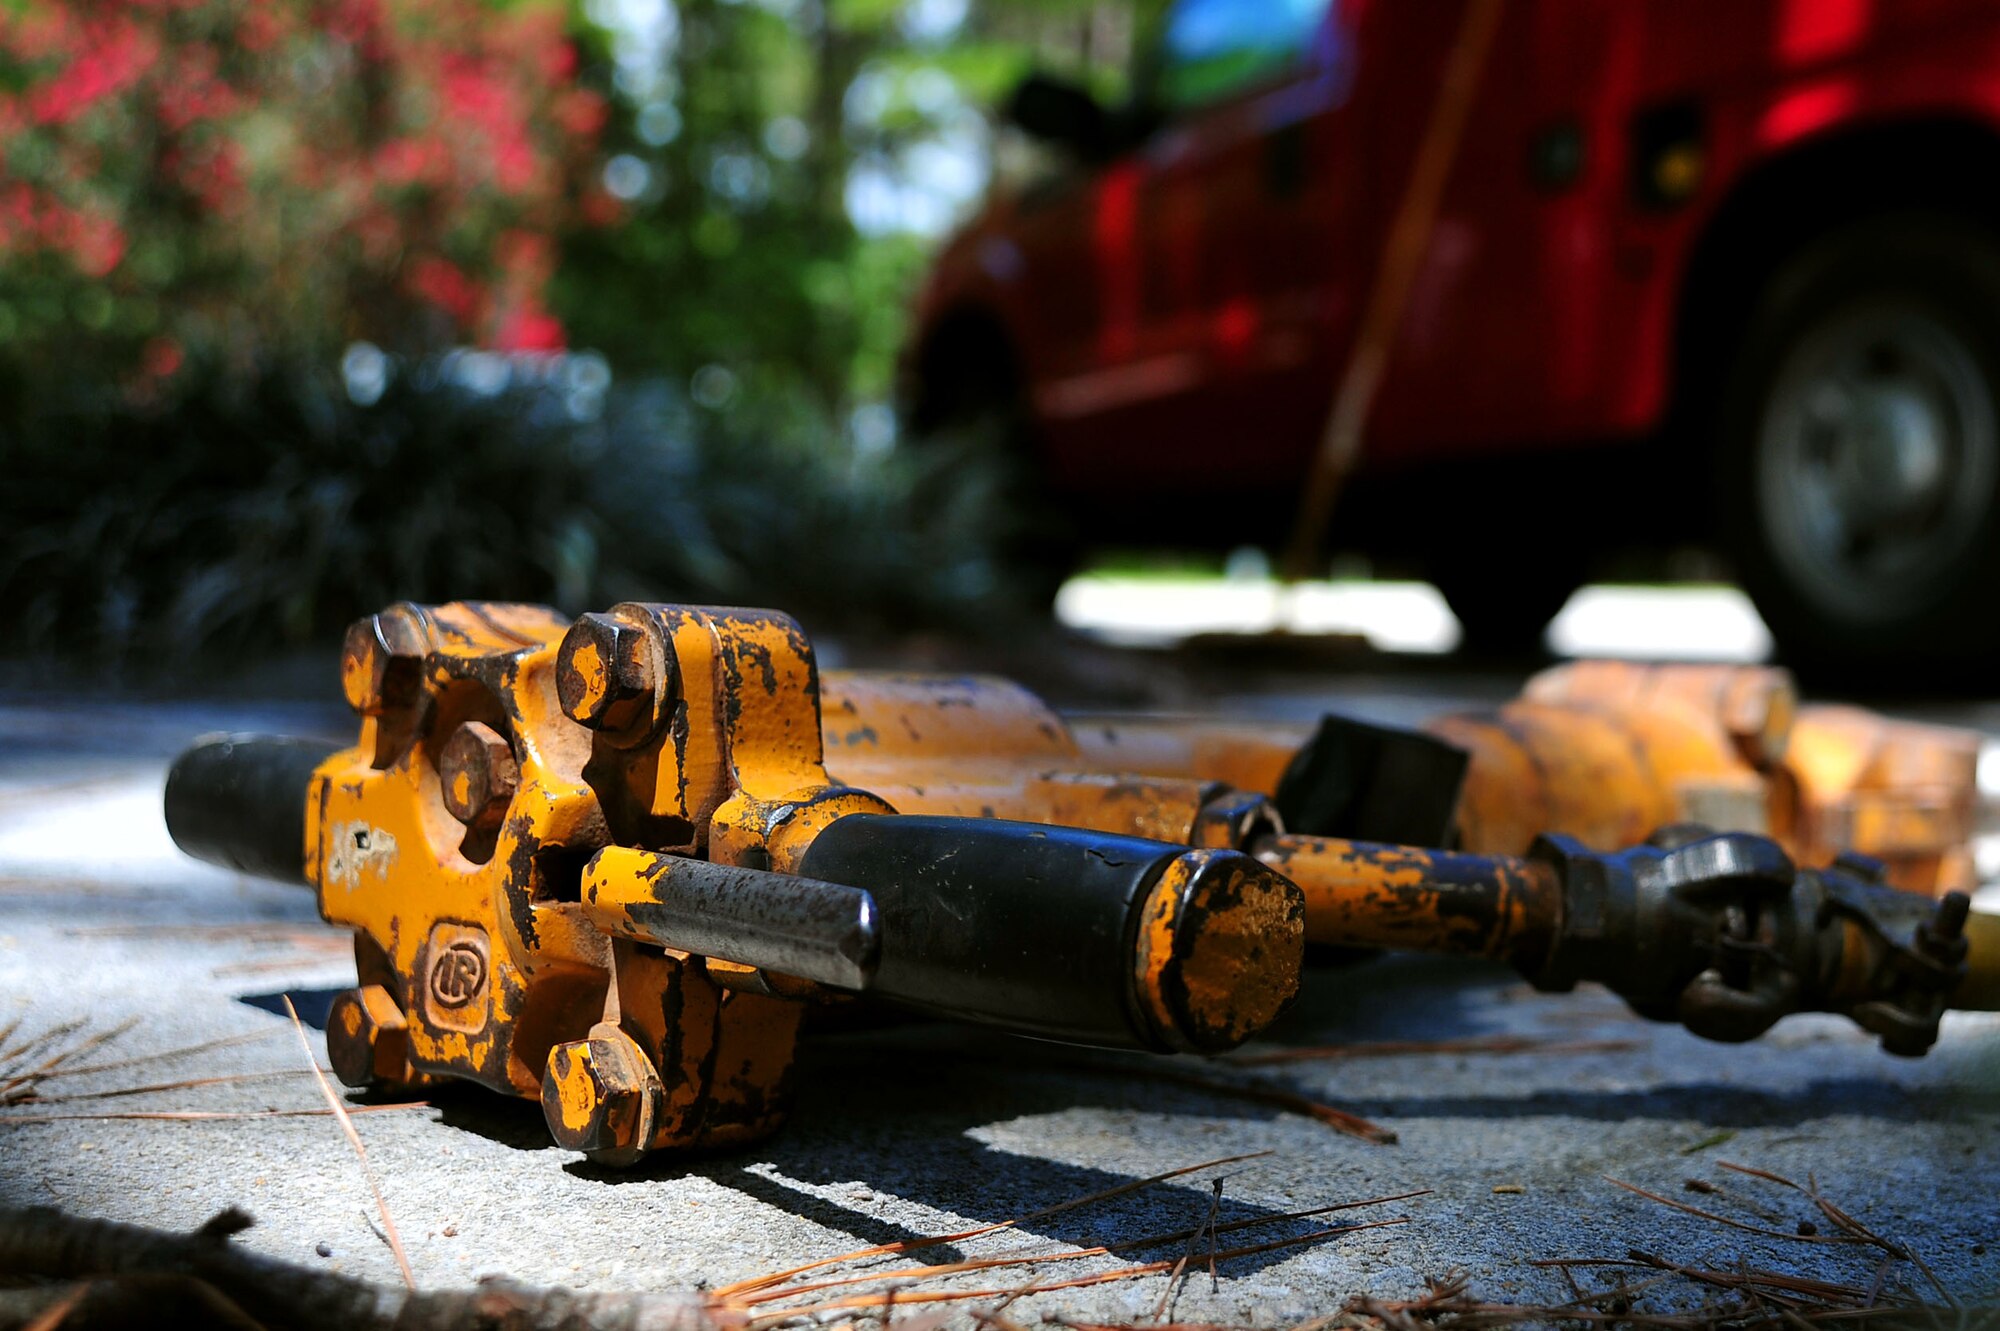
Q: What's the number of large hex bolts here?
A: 5